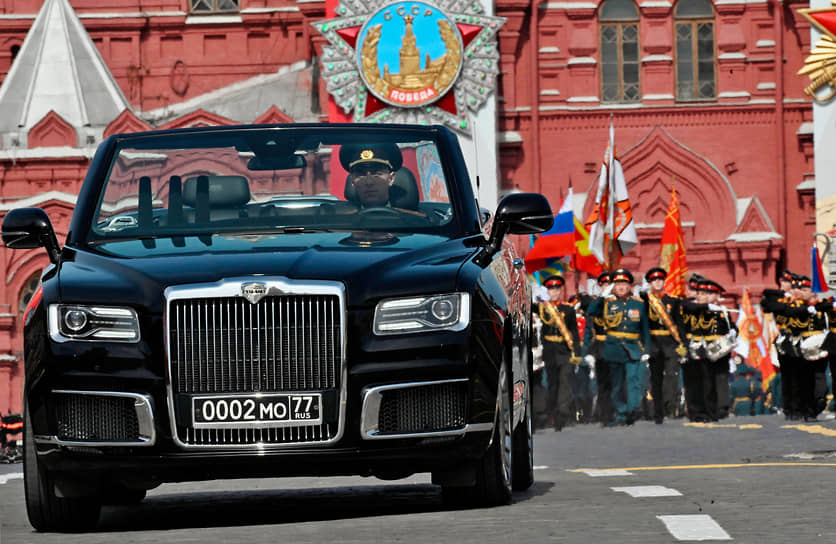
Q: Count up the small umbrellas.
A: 0